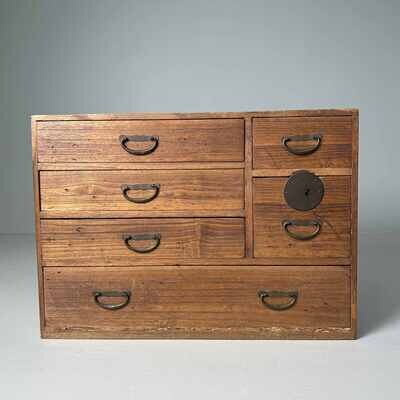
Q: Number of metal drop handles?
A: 7